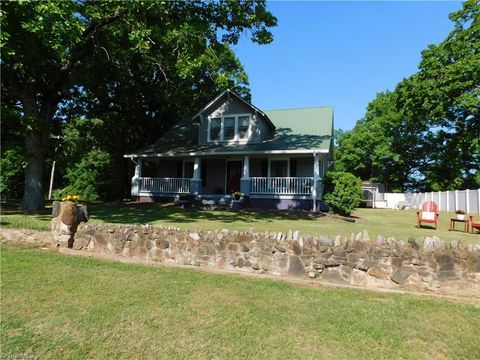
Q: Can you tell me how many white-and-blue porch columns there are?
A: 4